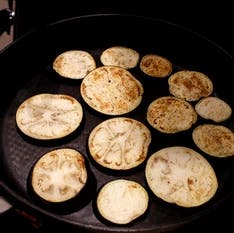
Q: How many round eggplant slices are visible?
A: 13